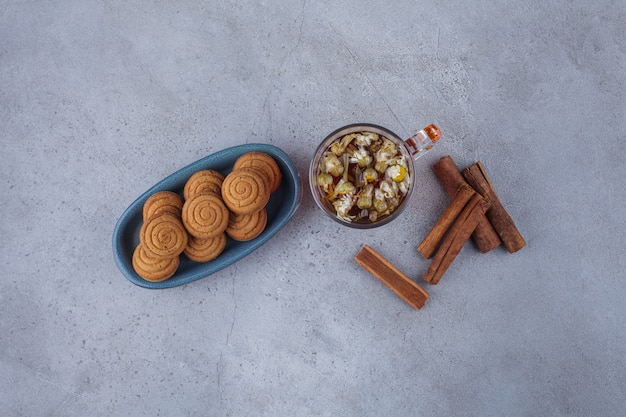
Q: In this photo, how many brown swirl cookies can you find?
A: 9